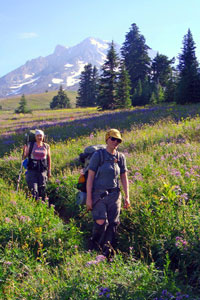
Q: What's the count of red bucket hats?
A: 0